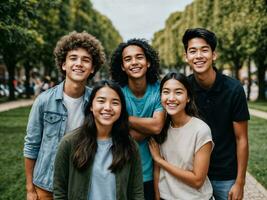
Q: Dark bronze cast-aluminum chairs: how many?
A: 0